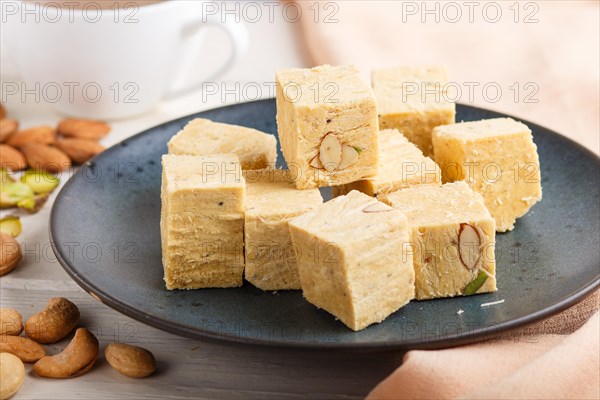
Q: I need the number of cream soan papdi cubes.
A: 9